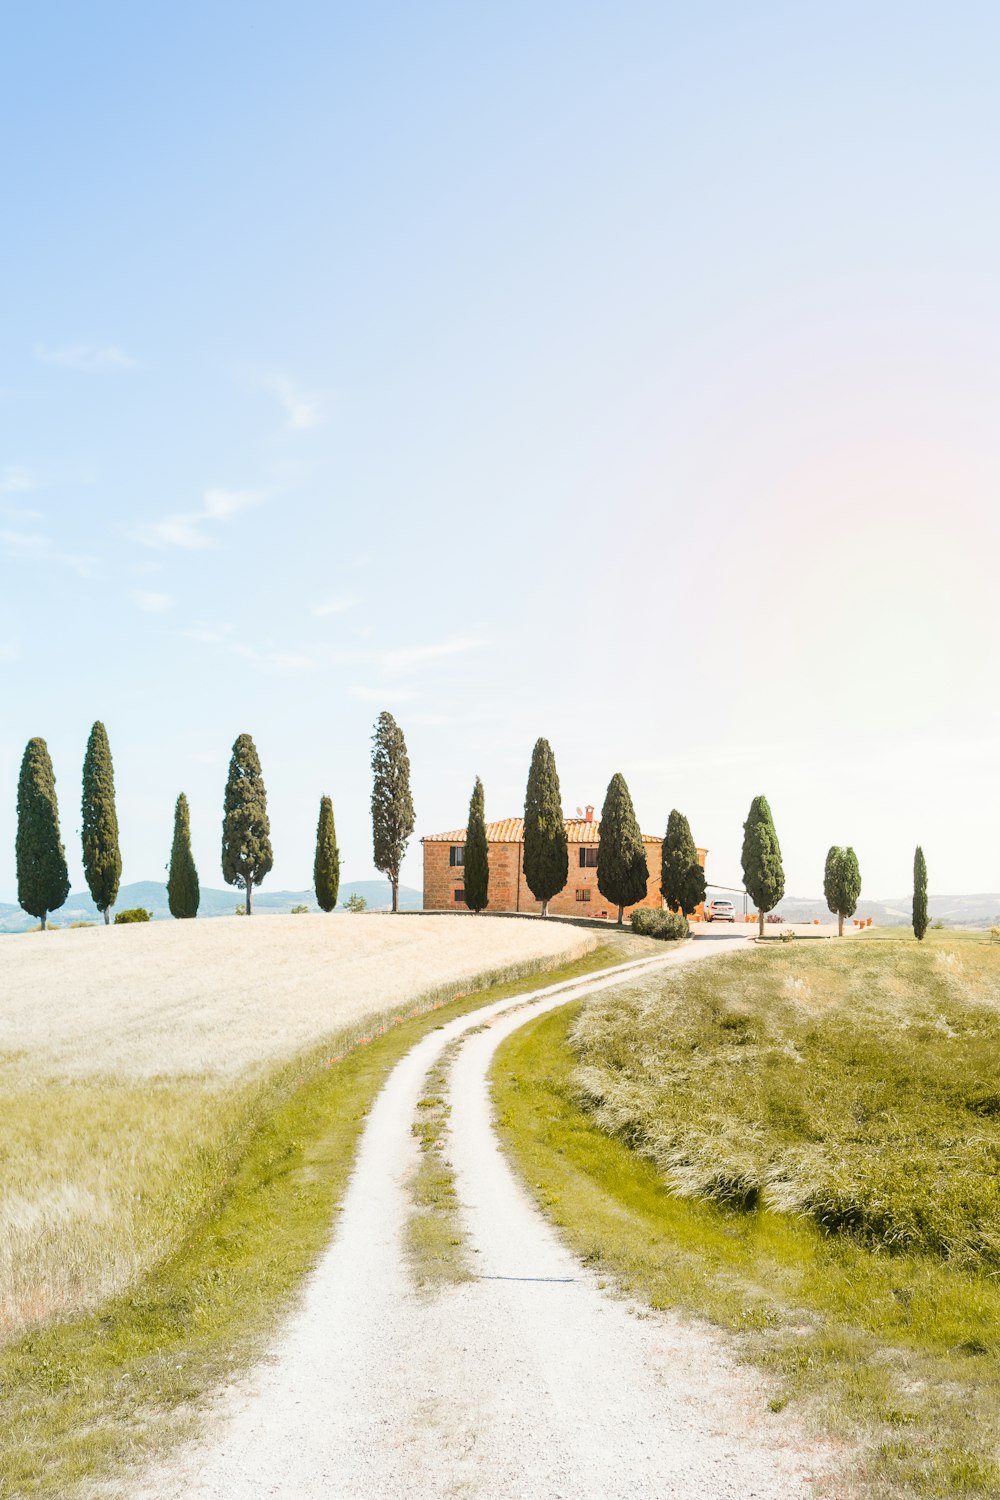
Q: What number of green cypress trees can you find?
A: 13